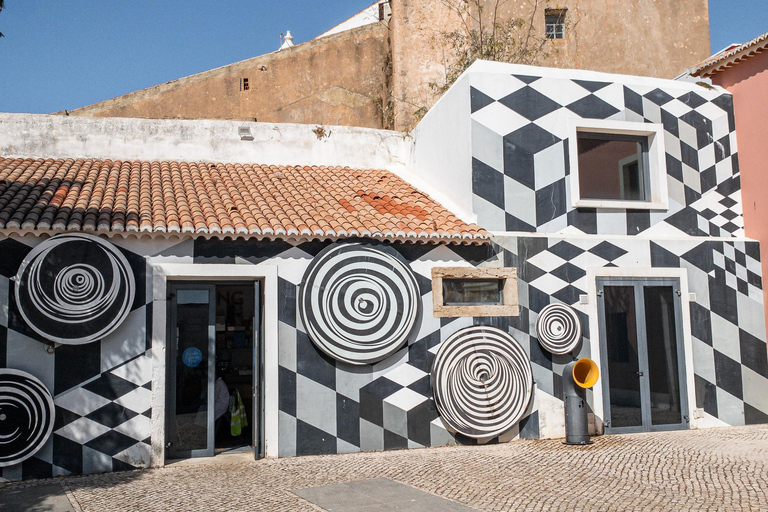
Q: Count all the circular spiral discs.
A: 5